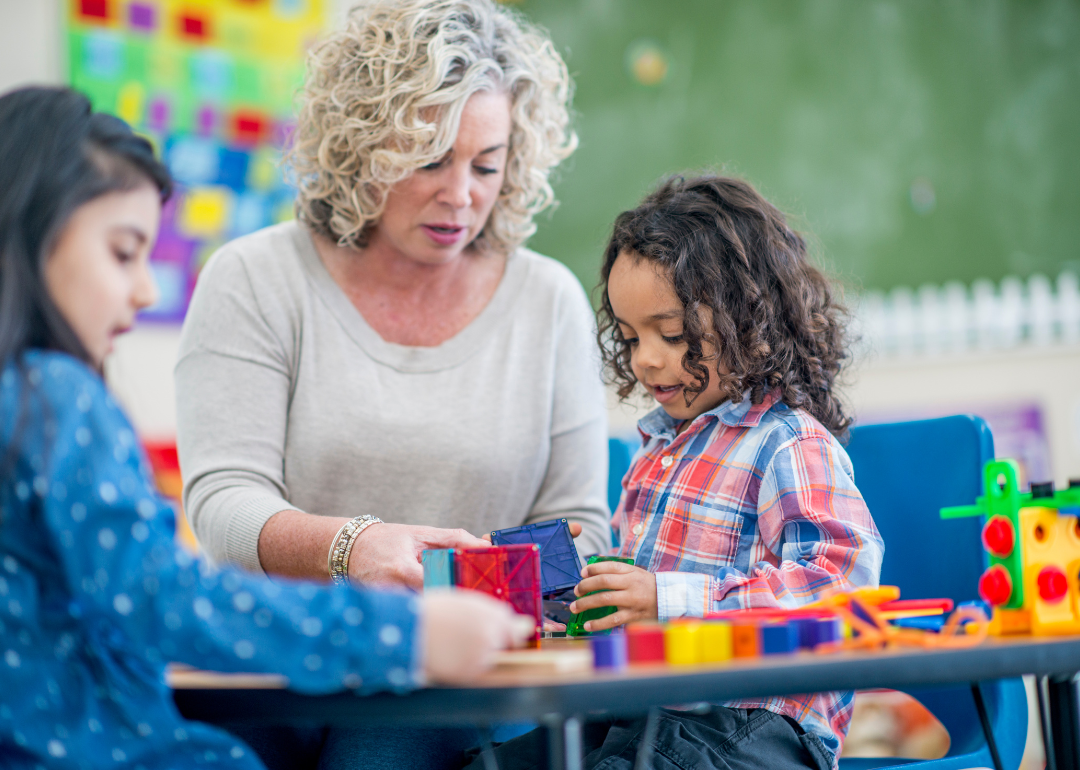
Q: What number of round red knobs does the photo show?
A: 3